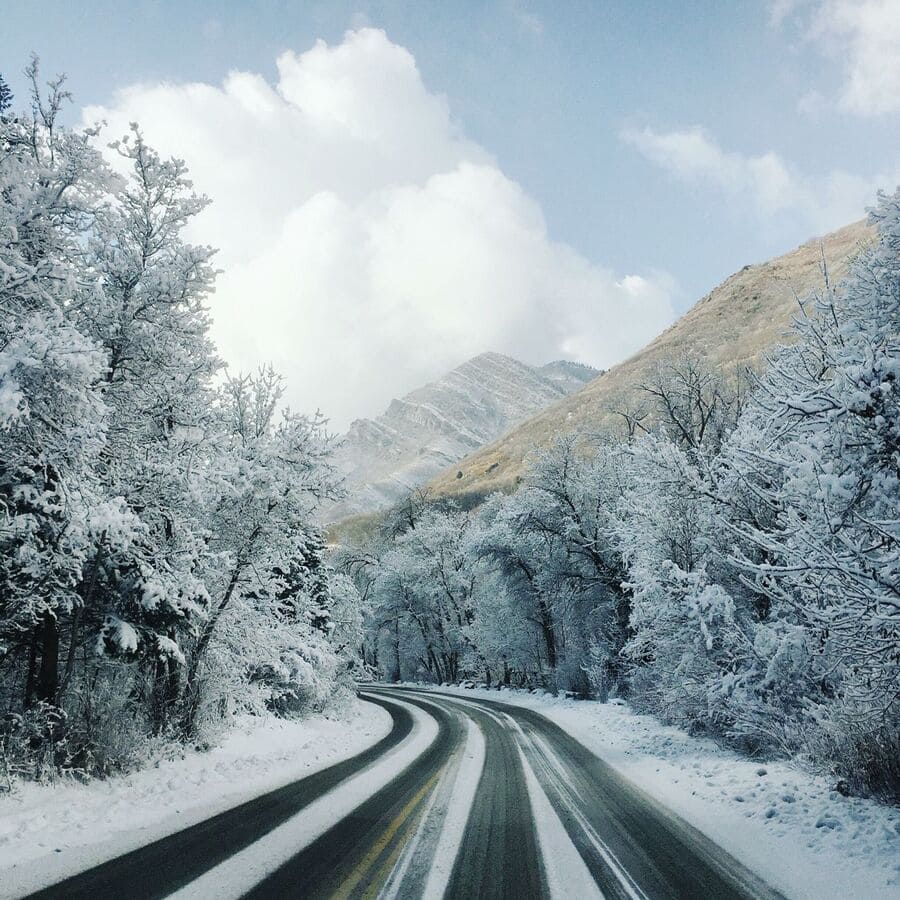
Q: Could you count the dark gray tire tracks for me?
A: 4